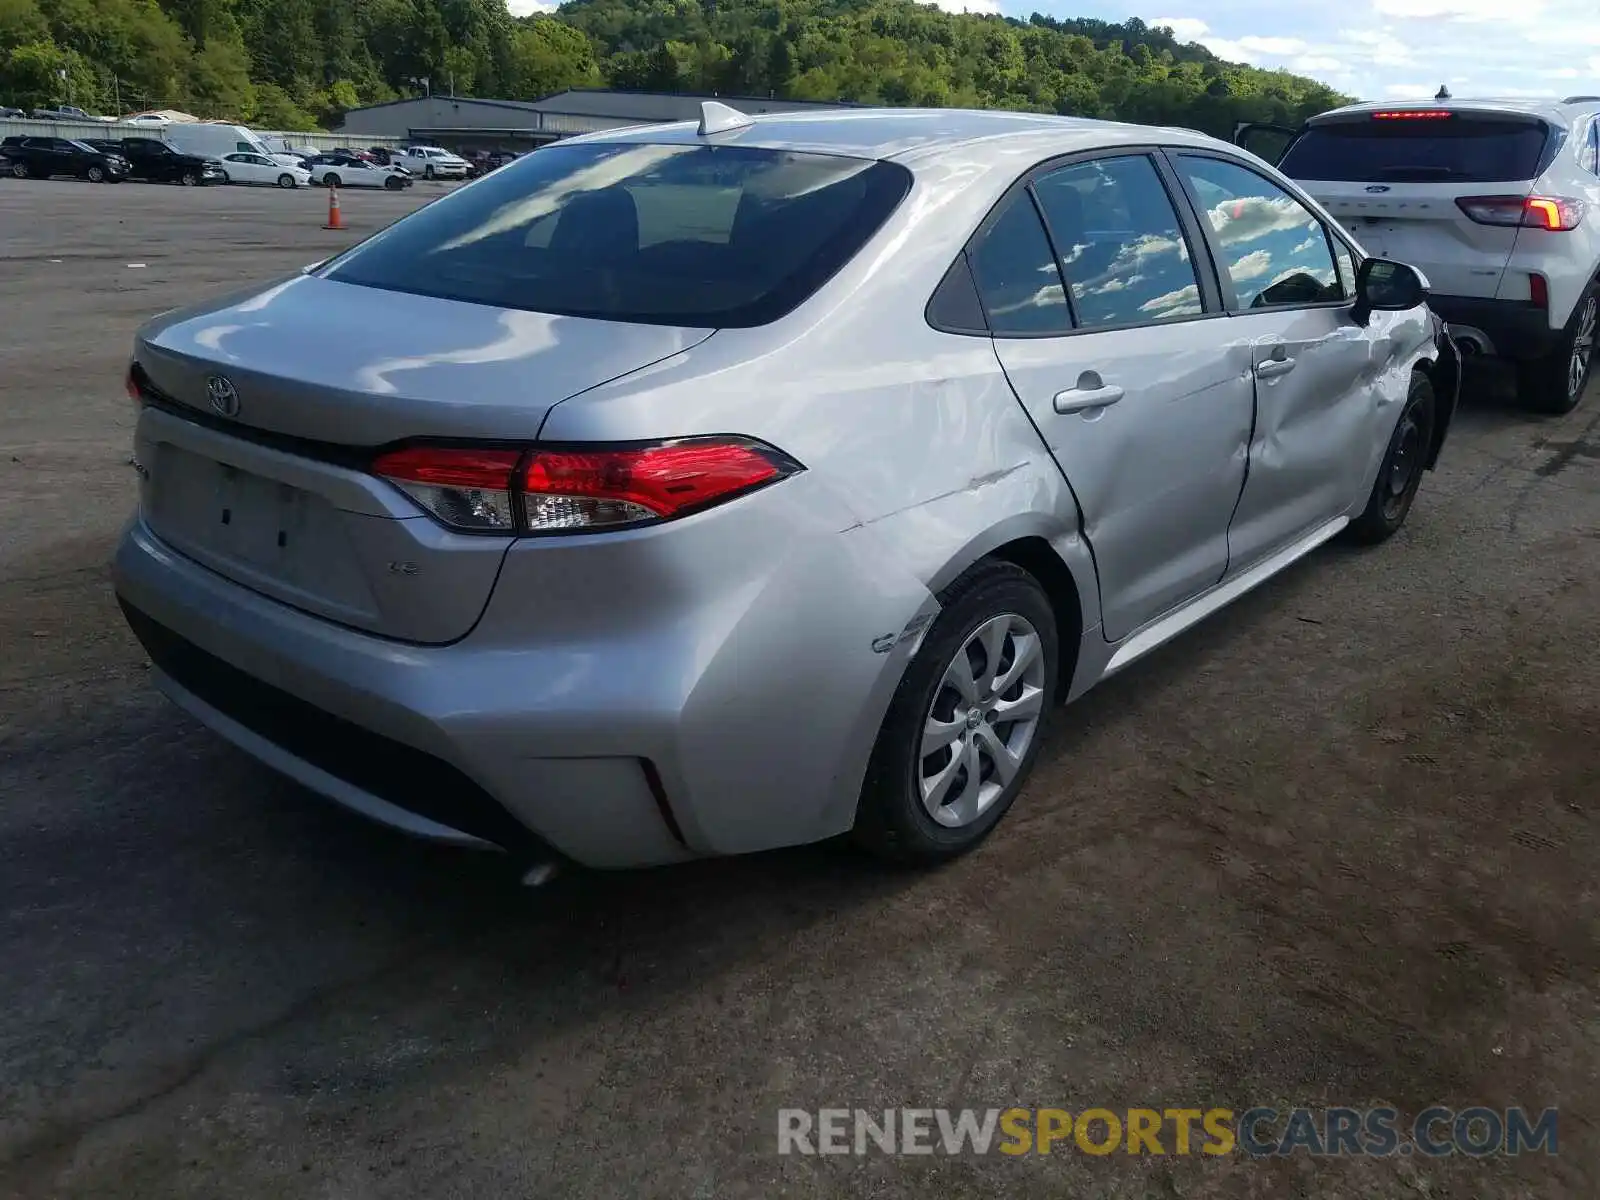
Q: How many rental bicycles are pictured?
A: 0